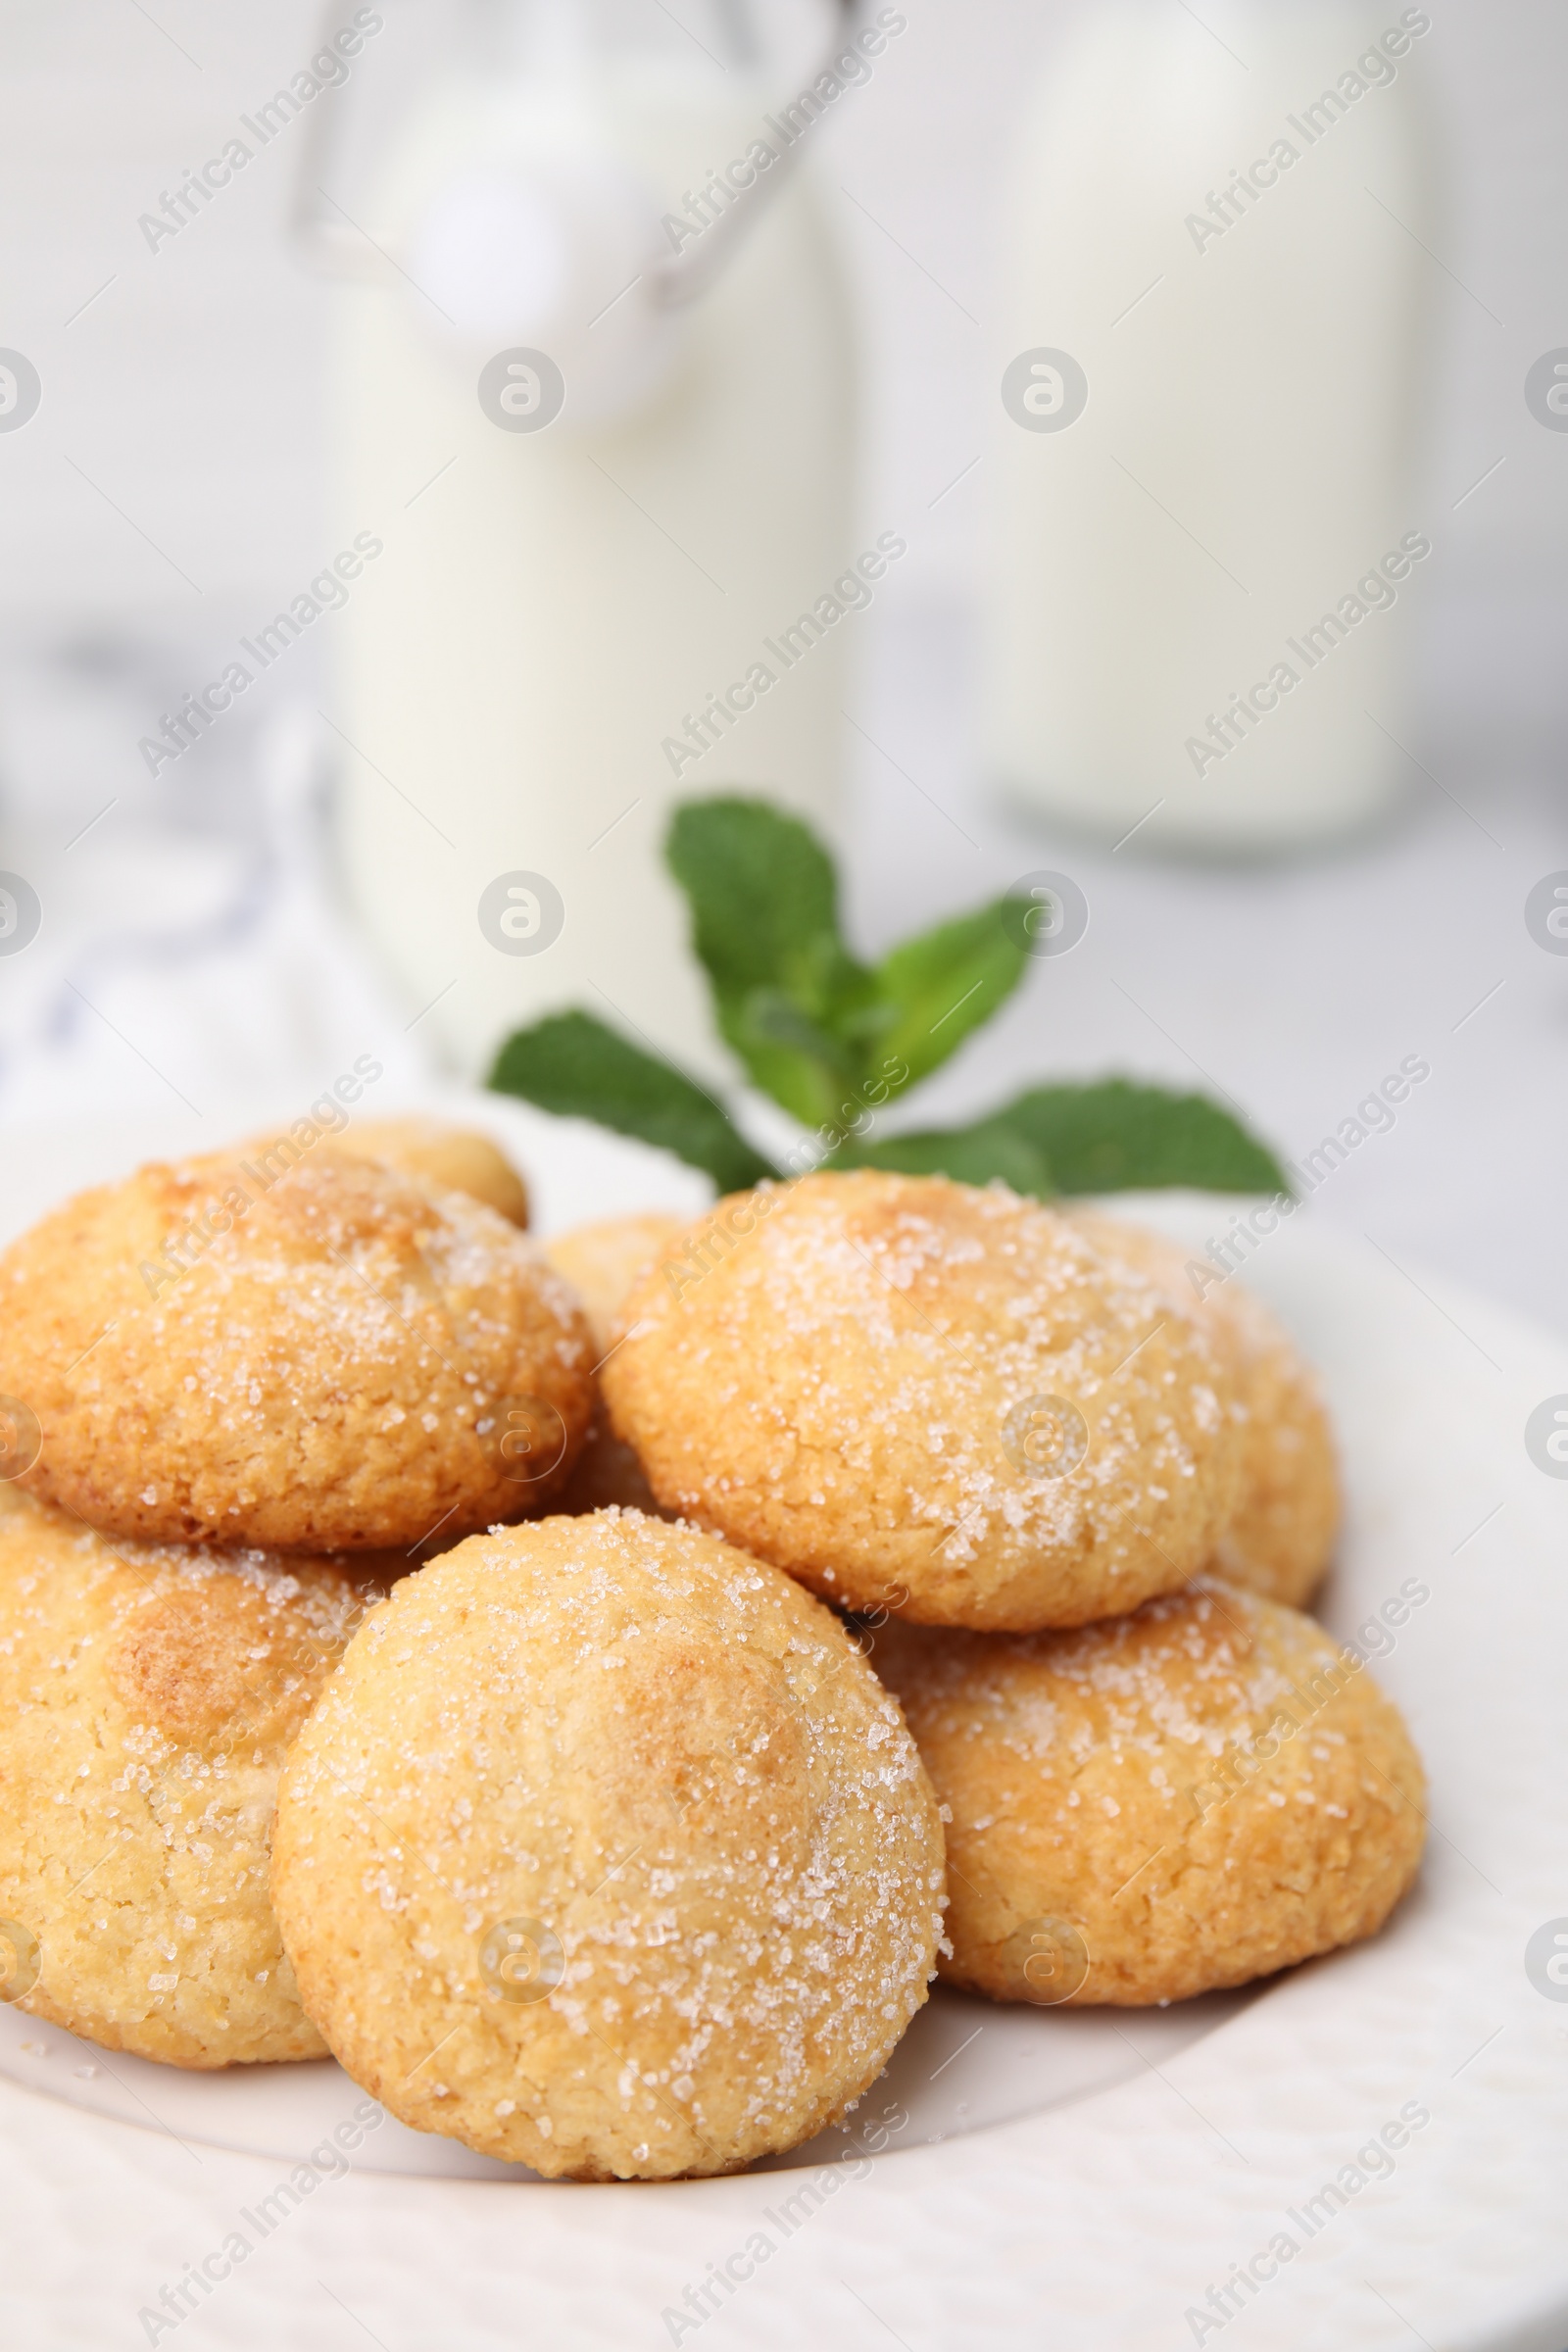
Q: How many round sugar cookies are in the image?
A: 8